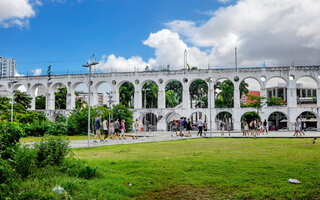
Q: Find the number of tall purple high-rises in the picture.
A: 0